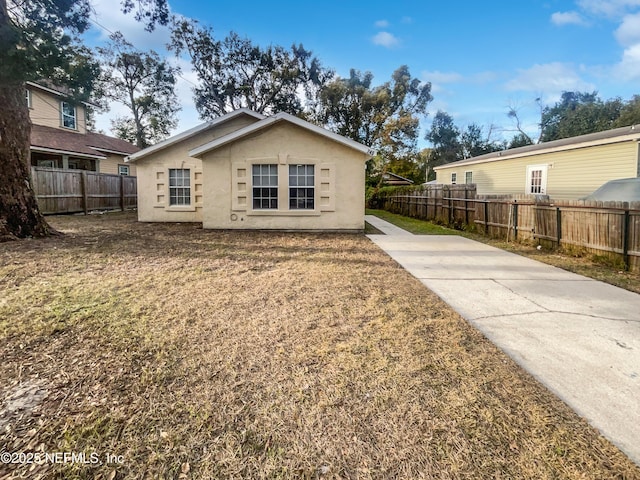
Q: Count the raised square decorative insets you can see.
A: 12